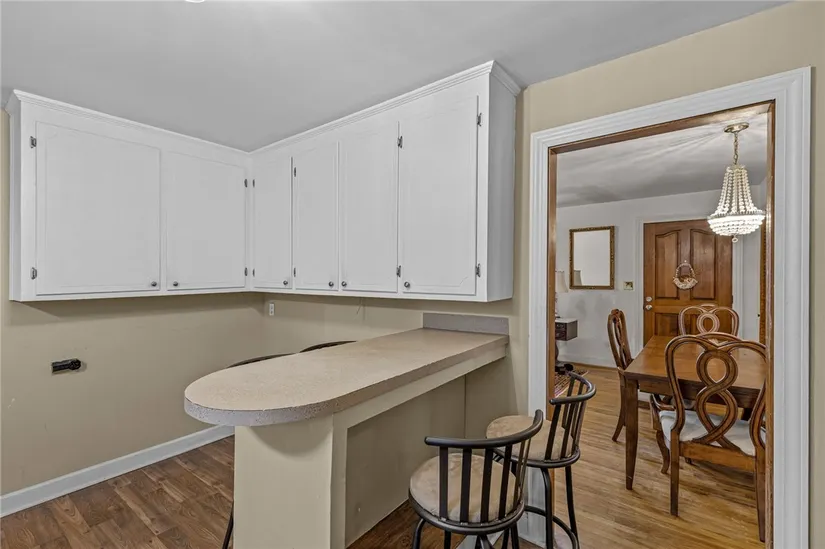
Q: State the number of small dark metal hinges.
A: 12